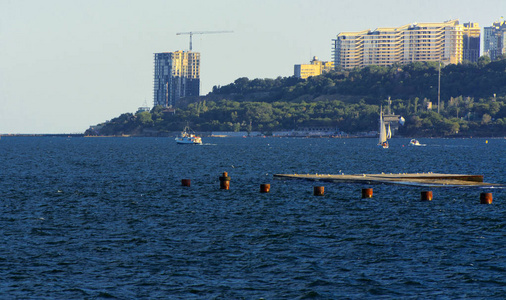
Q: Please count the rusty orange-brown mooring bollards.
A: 7